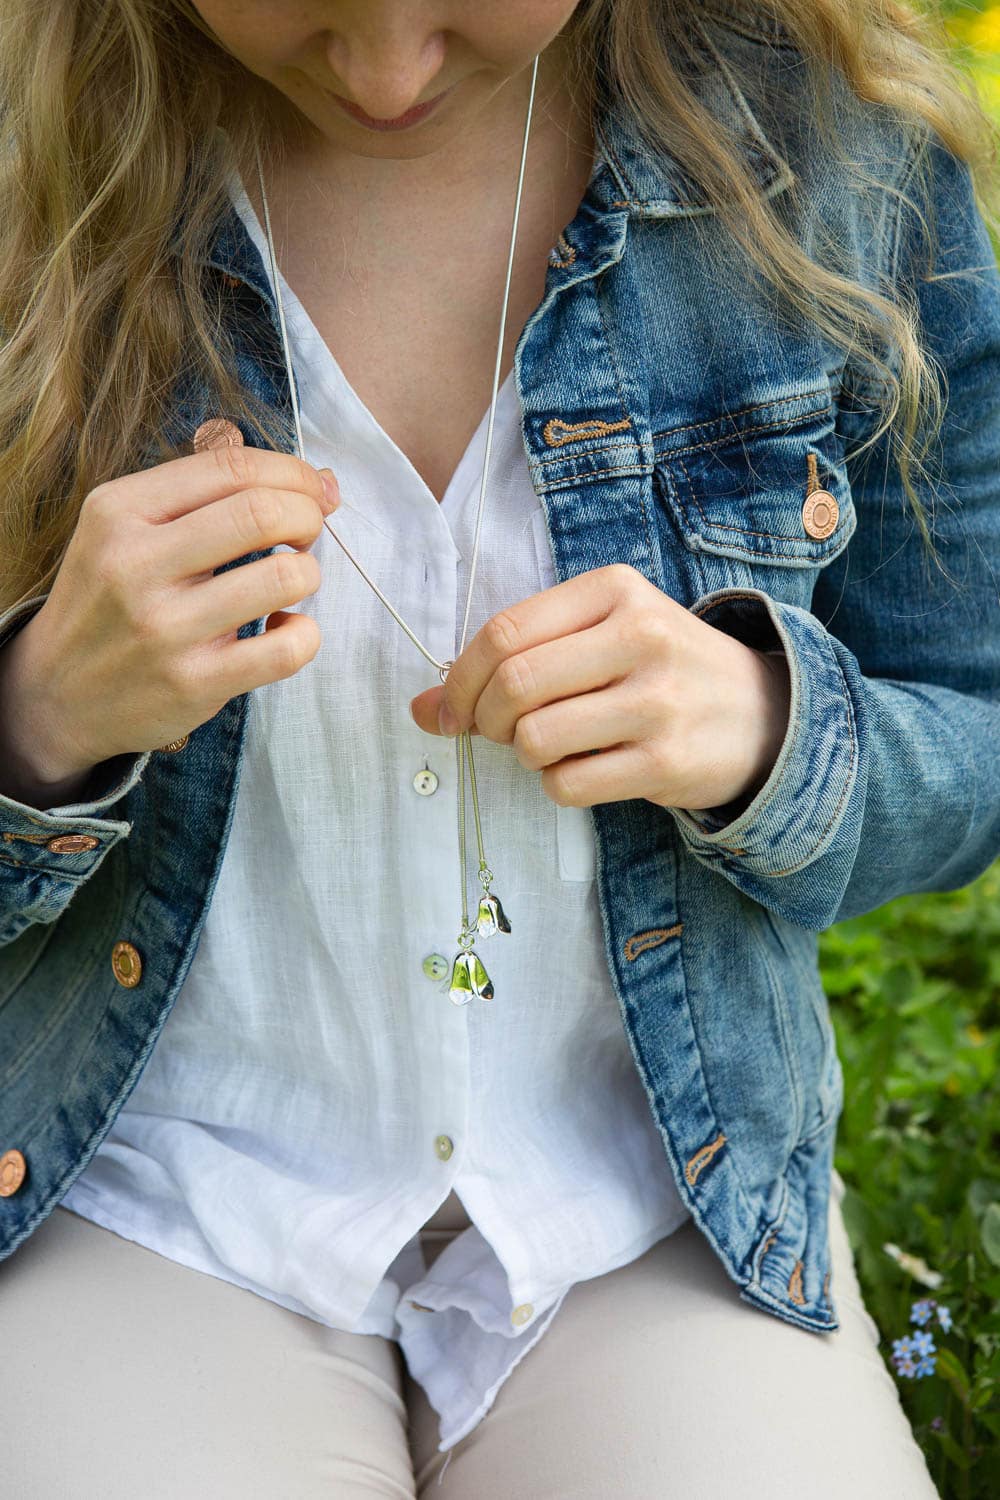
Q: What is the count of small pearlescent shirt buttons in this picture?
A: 4